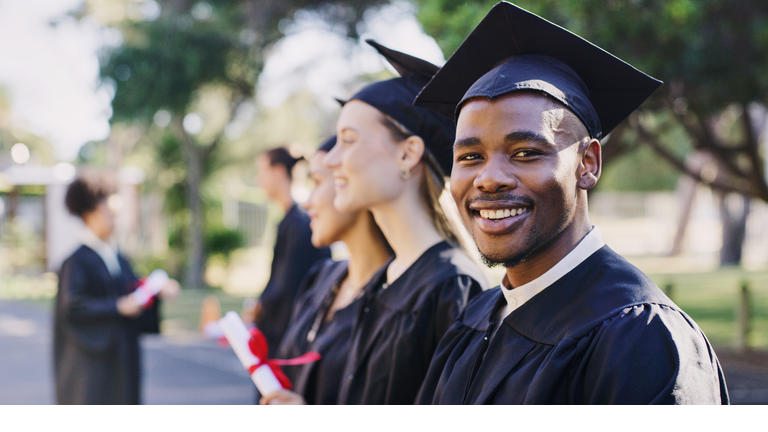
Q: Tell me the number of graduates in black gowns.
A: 5